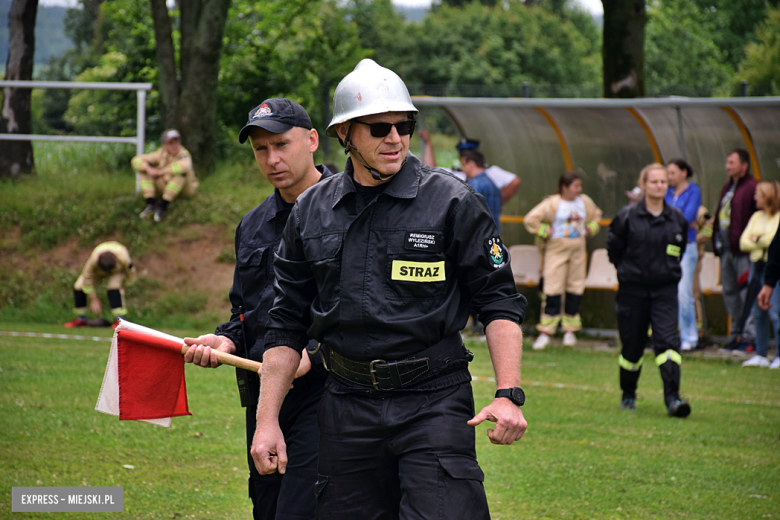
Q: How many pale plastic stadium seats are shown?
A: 3